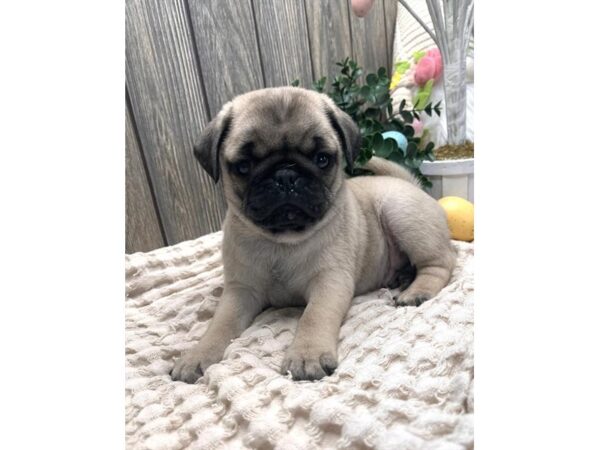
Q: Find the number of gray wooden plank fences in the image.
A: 1